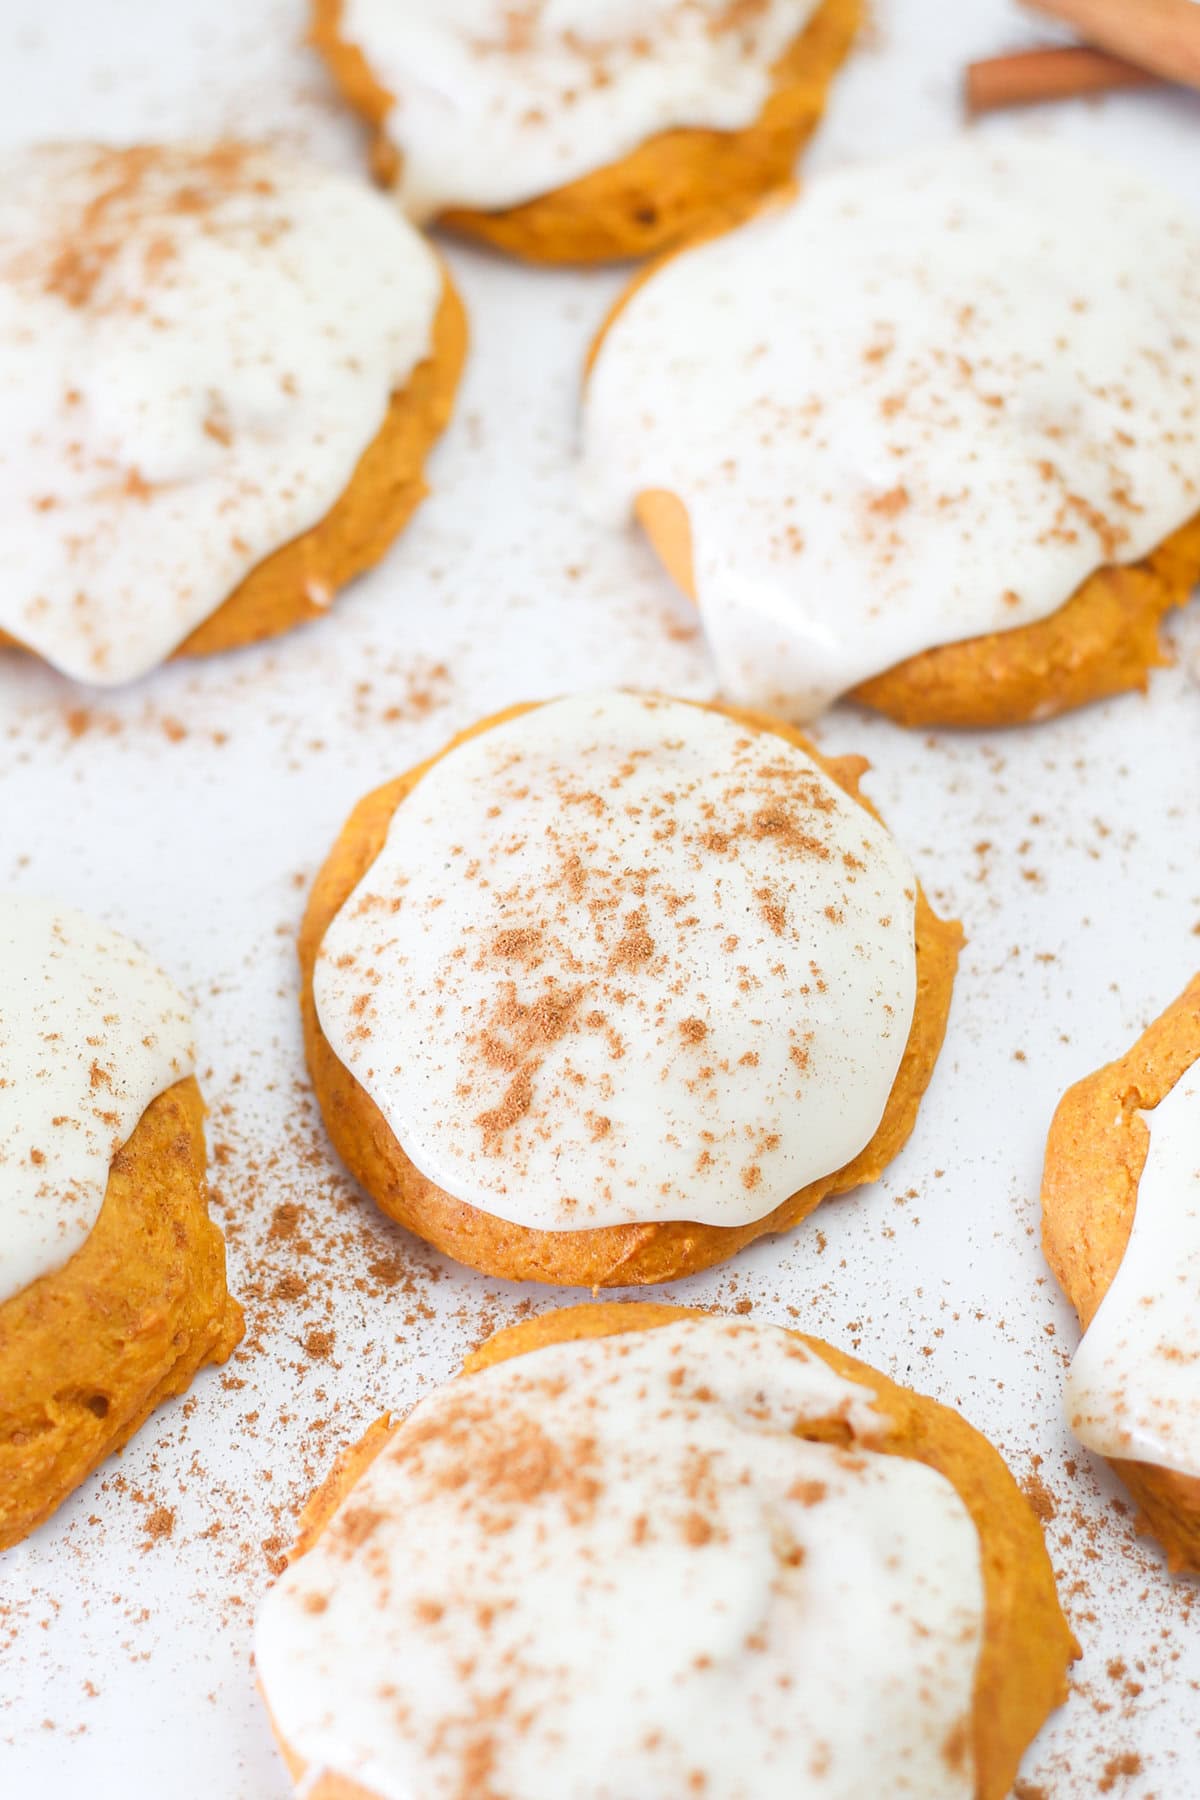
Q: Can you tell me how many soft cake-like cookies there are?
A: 7